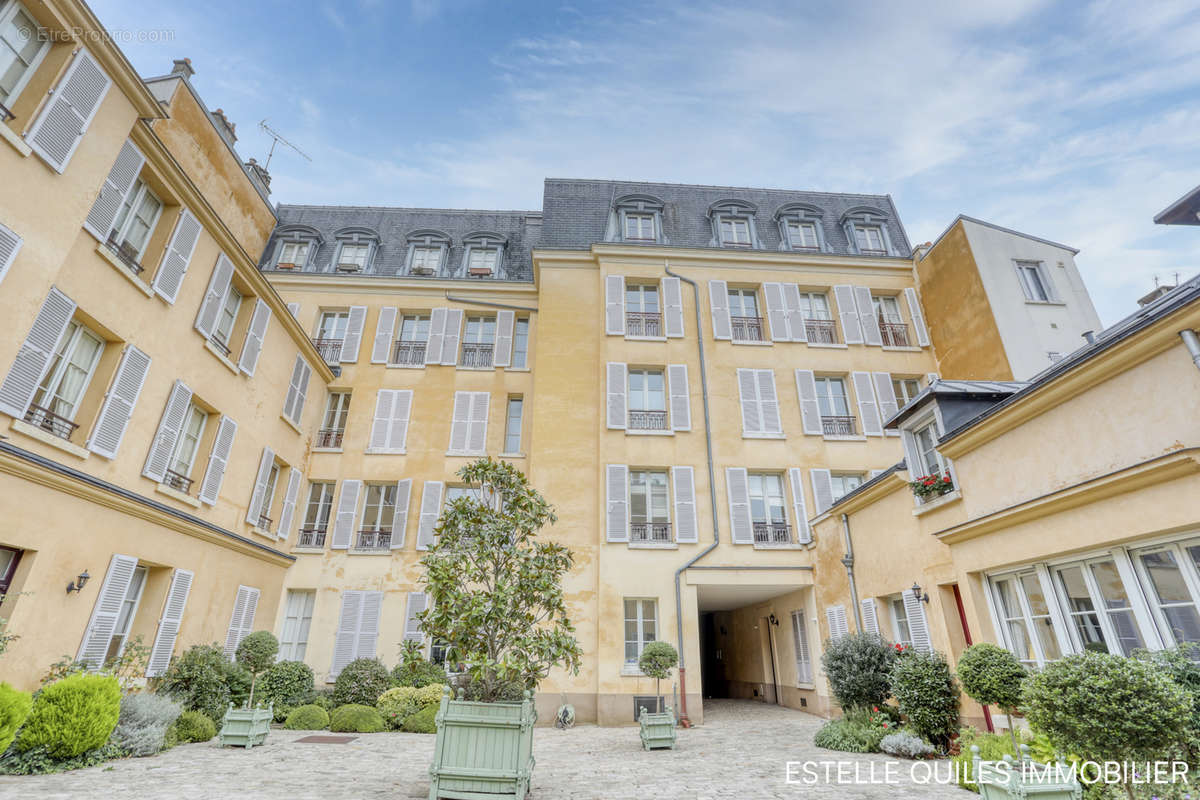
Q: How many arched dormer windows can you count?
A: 8